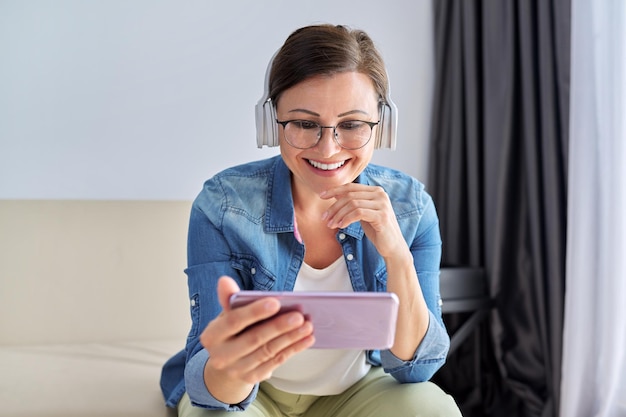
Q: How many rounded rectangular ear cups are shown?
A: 2